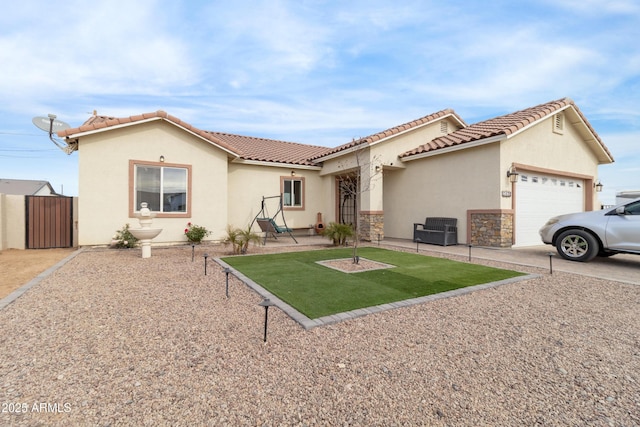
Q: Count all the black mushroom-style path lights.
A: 8